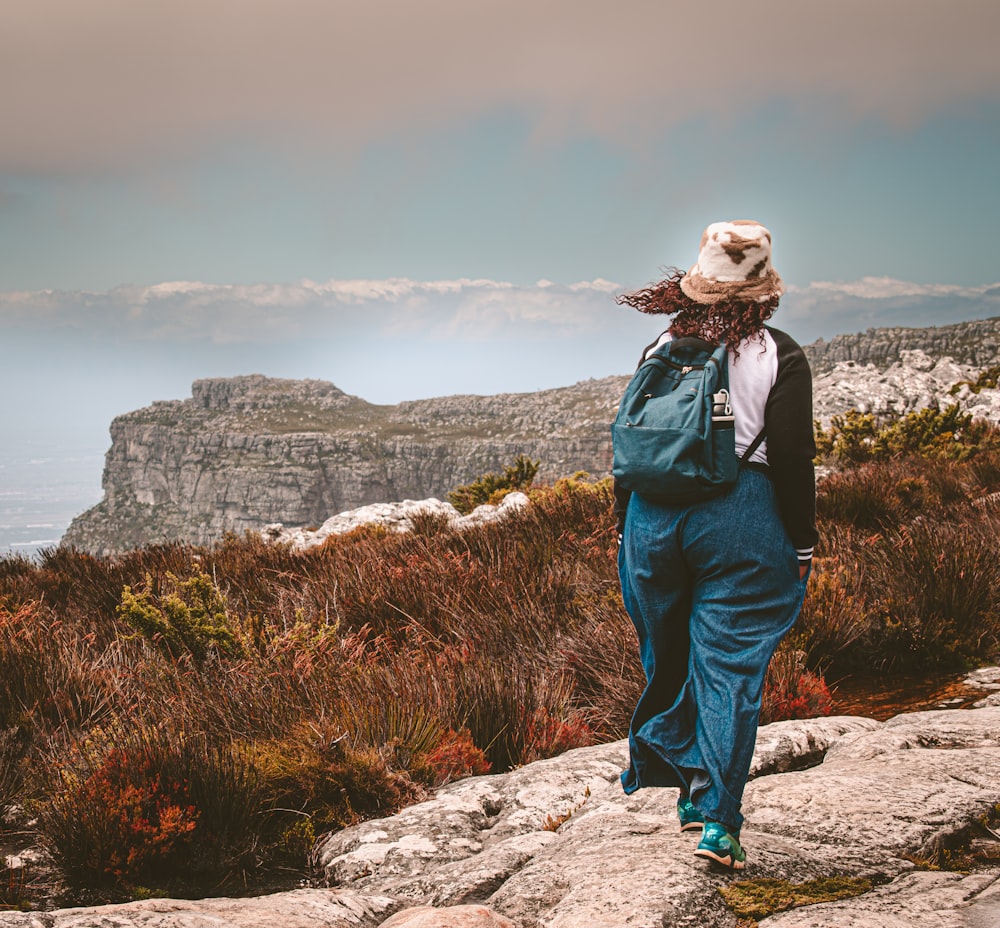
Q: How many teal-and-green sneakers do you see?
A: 2